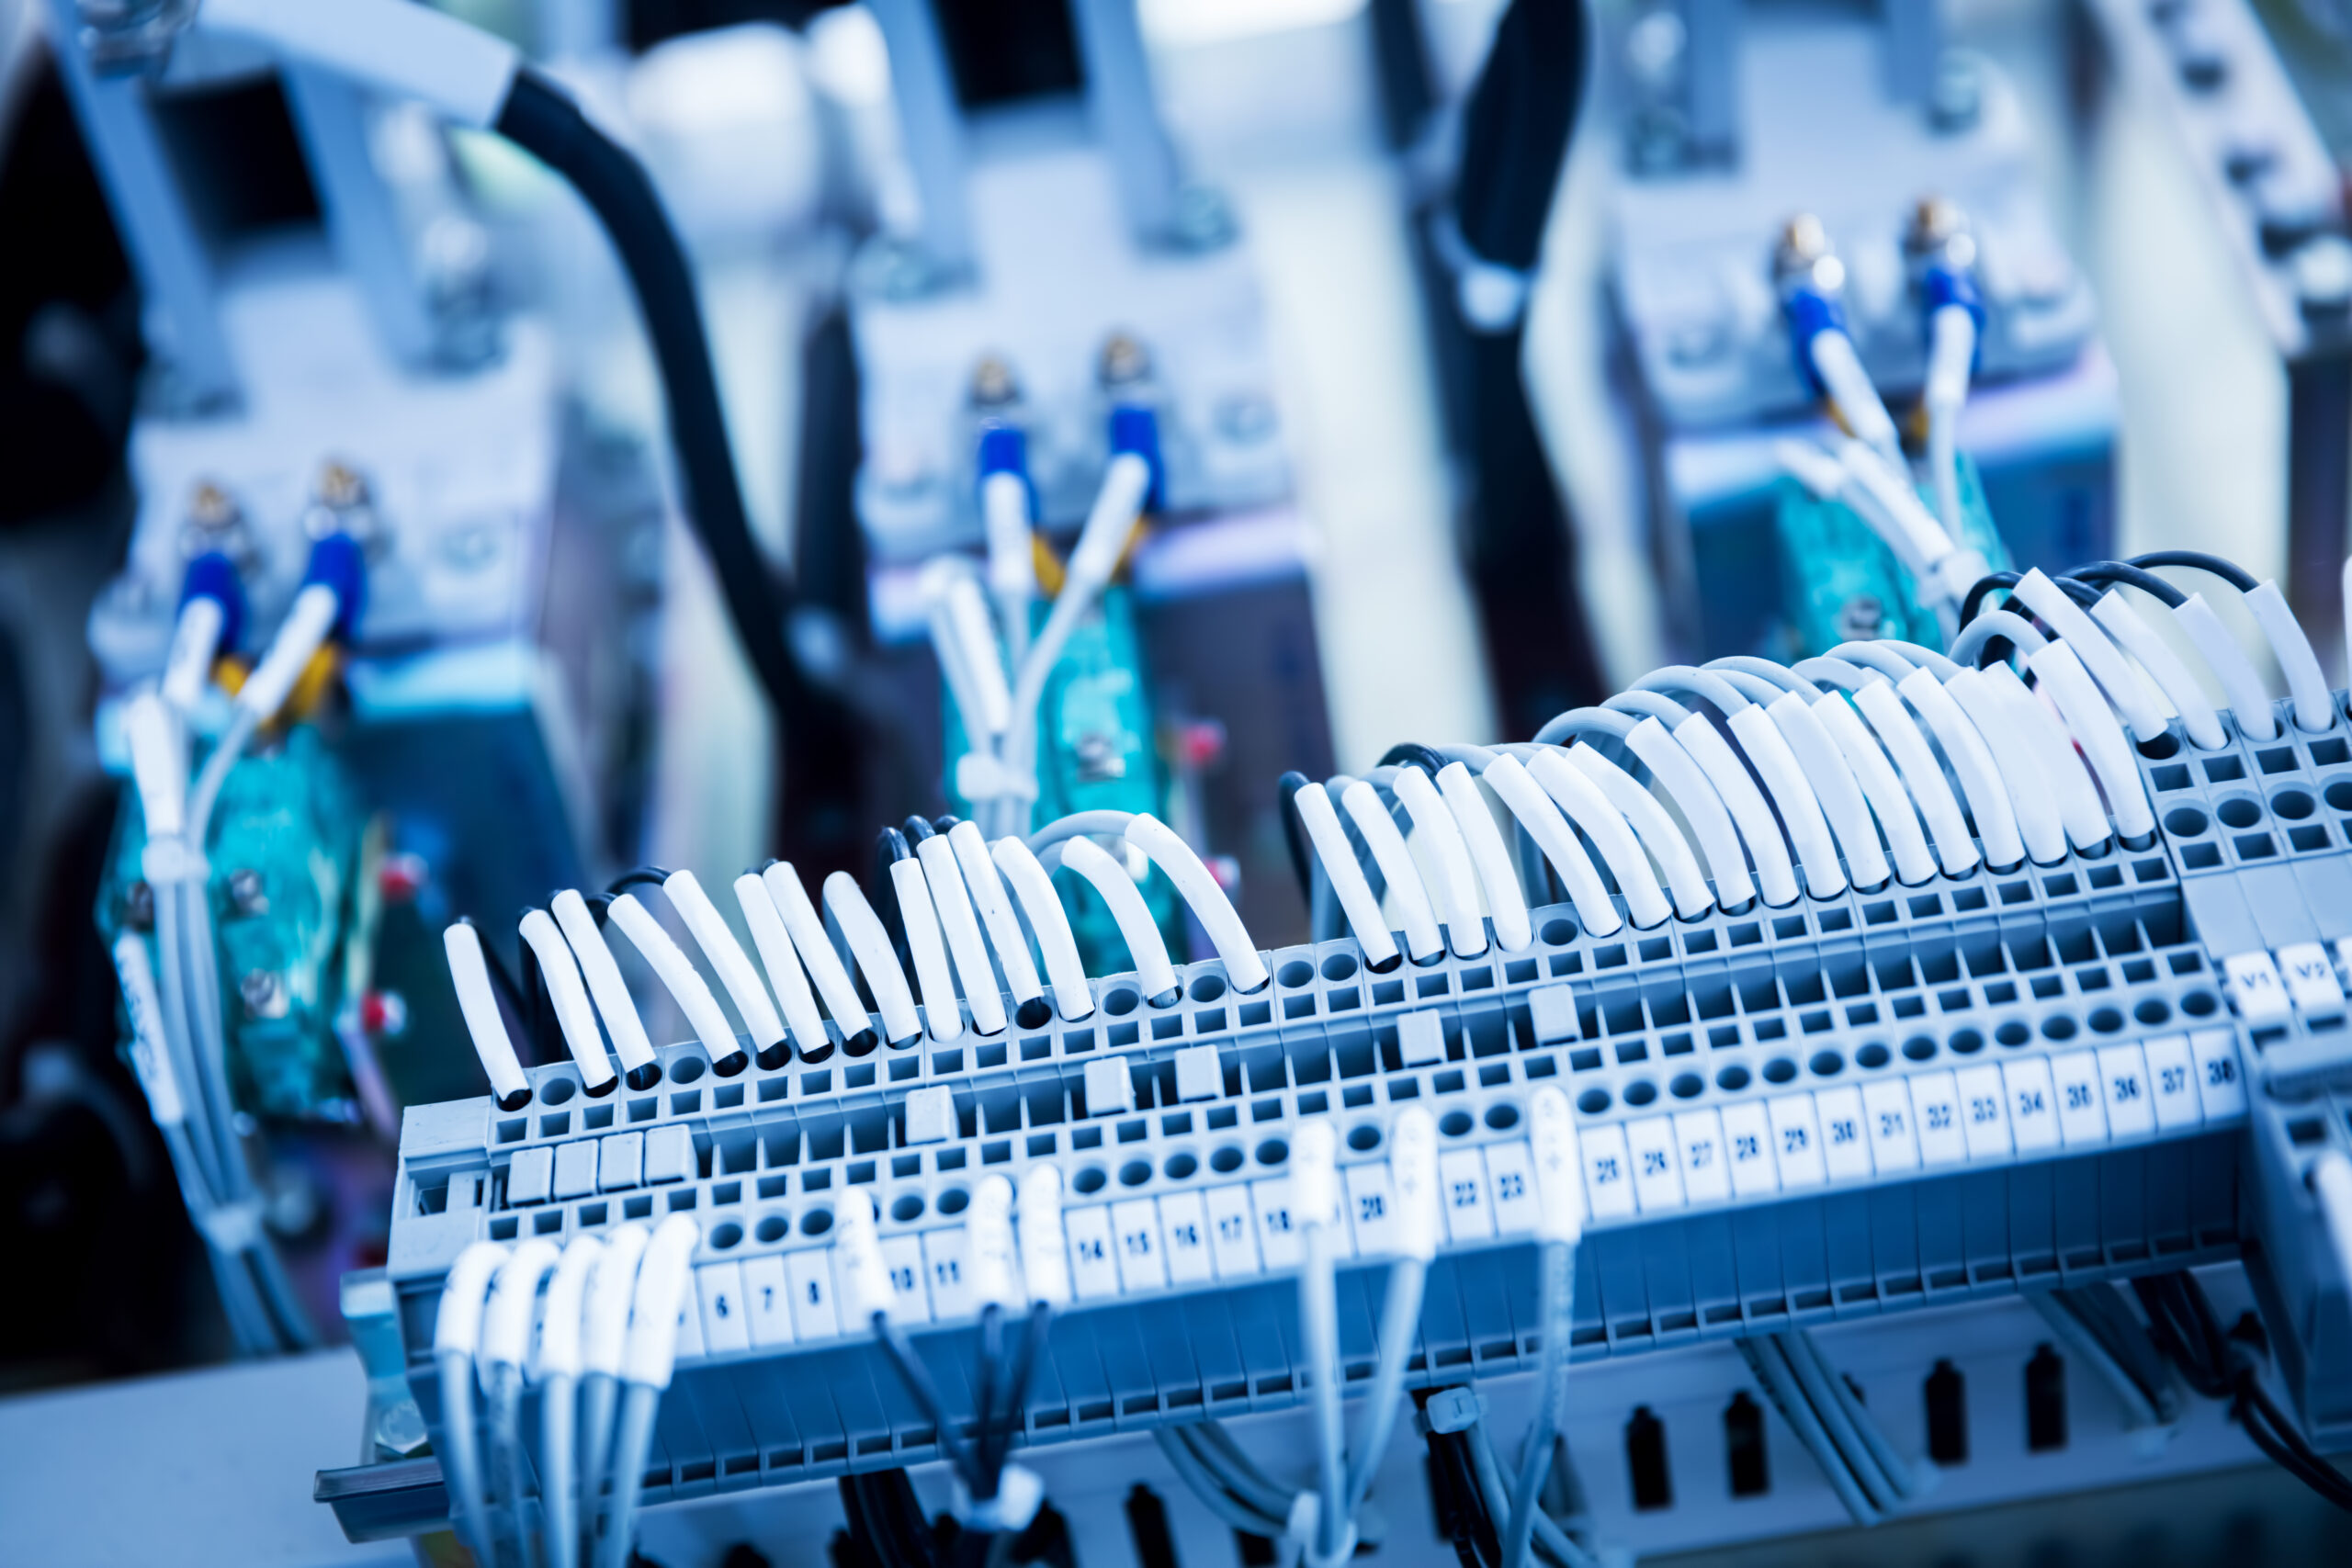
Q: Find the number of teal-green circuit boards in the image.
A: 3